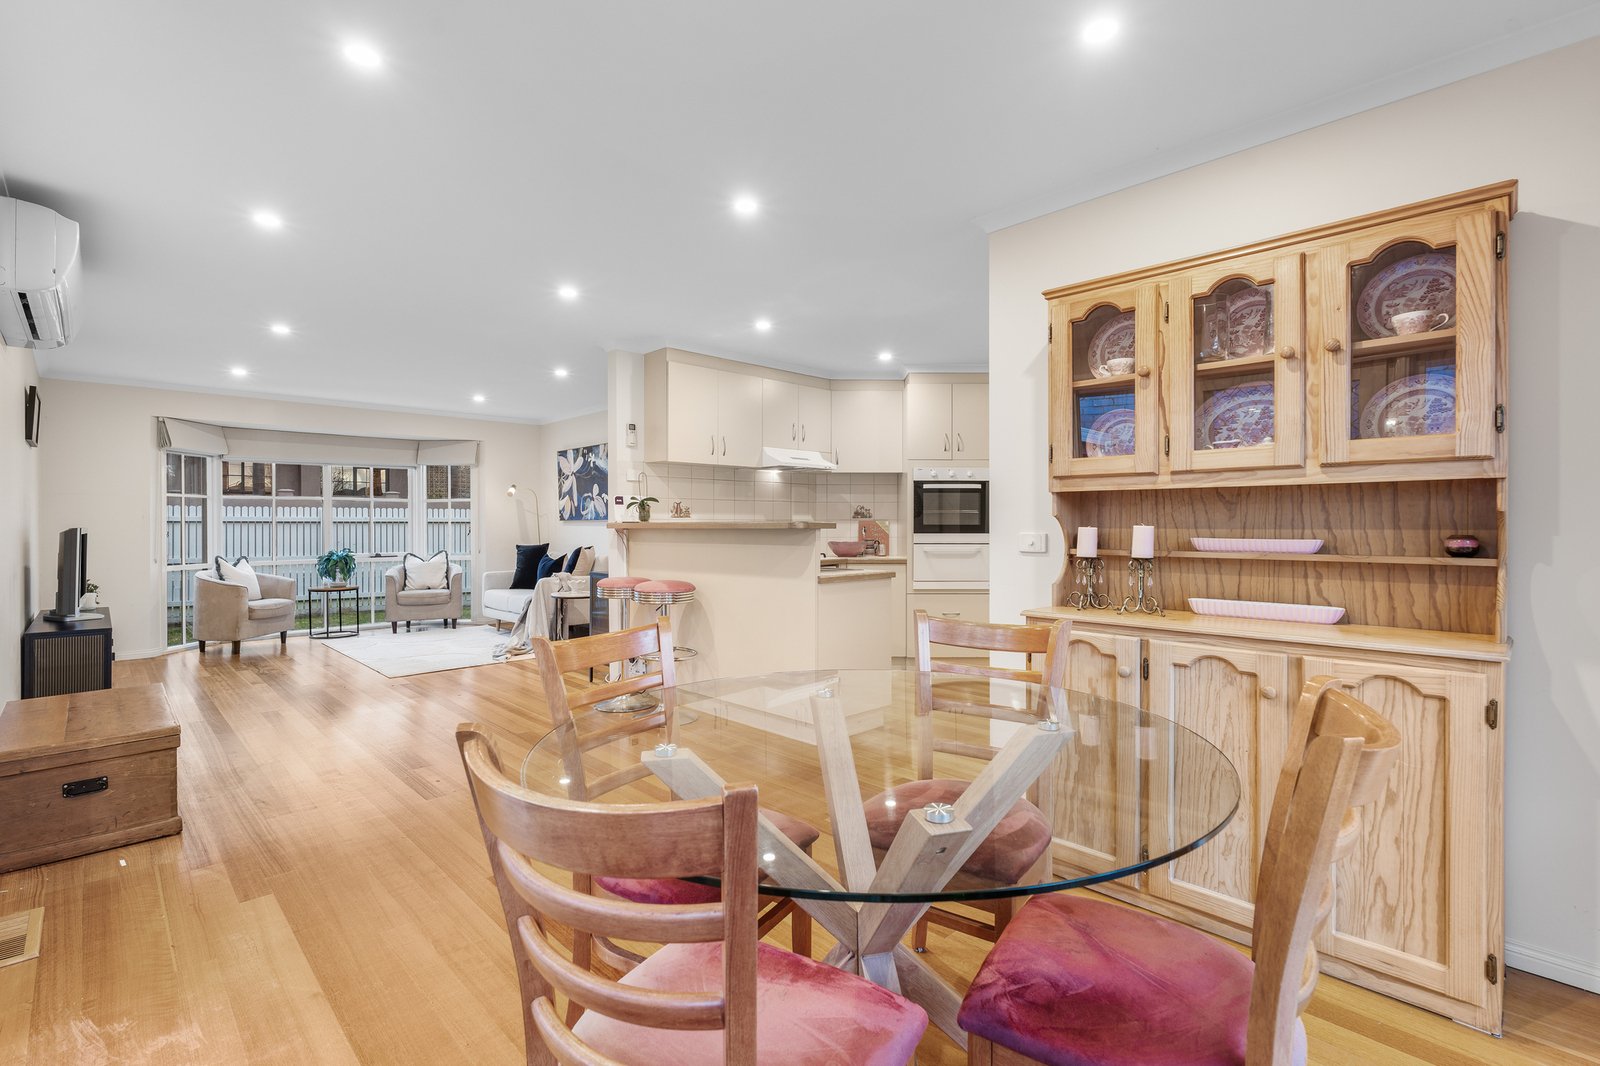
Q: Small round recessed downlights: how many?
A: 11